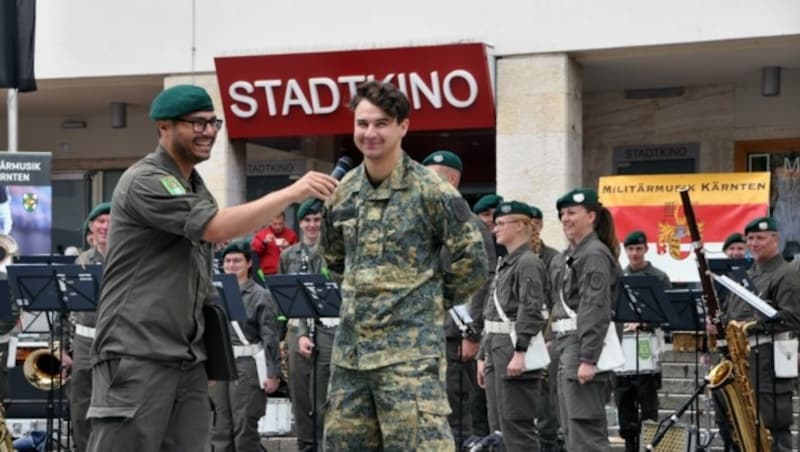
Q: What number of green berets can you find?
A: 12